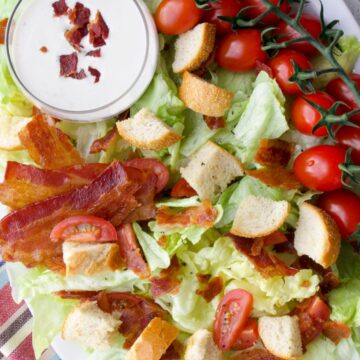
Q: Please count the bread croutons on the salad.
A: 12